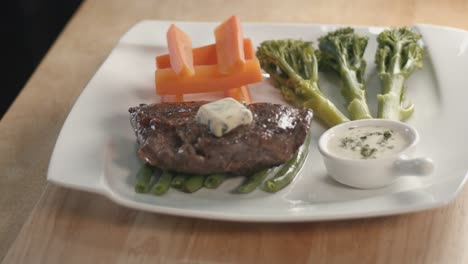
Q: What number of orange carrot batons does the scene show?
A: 6